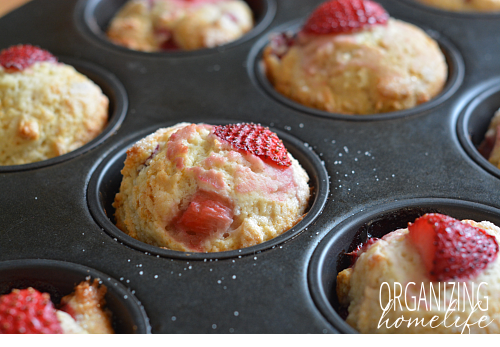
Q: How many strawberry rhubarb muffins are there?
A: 8